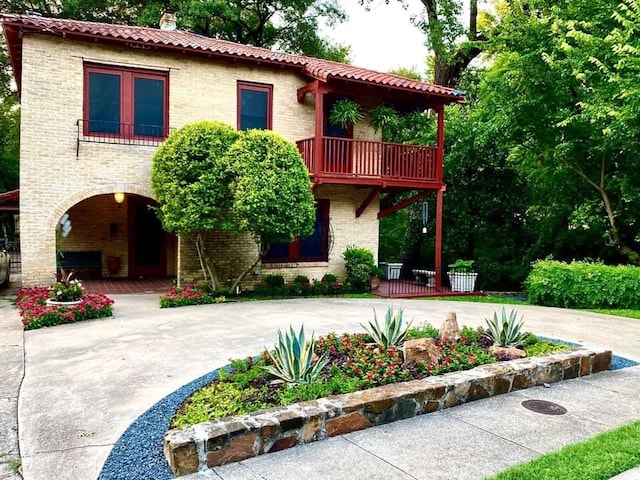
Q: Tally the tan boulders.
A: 3